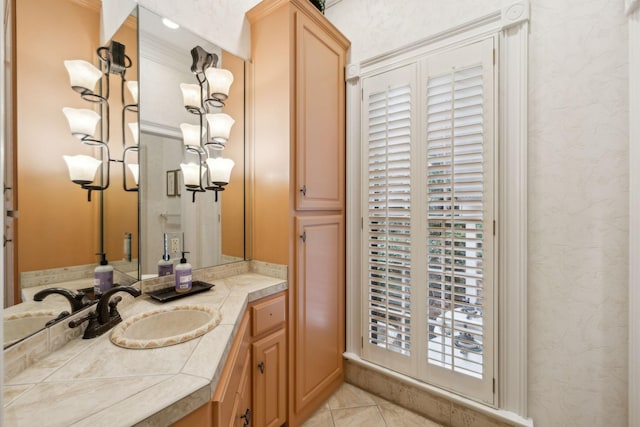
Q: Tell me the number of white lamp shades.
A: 12